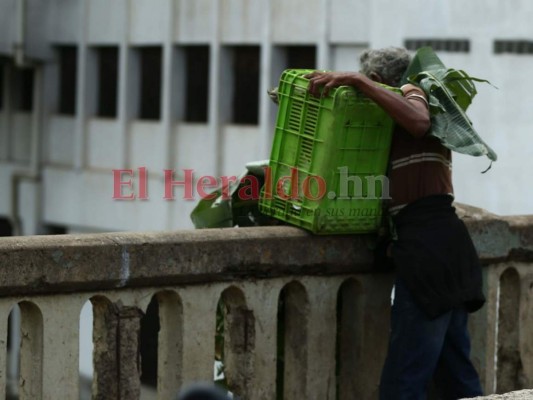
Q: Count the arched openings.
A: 7